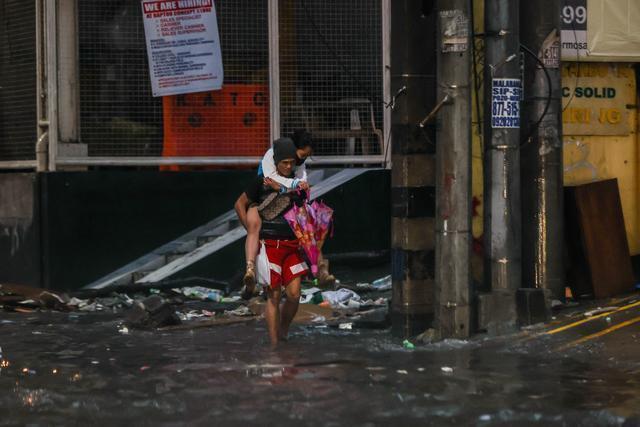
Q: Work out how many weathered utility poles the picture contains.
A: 4